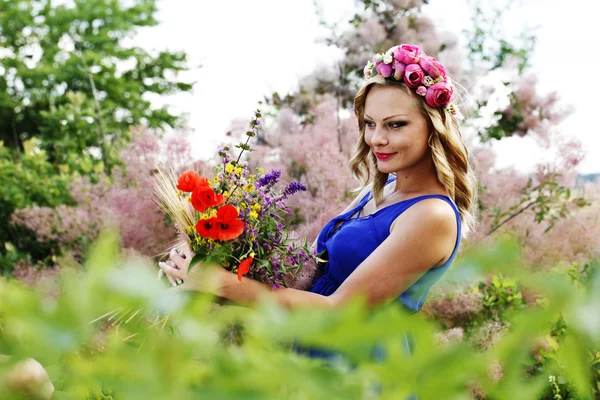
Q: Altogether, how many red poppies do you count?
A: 5